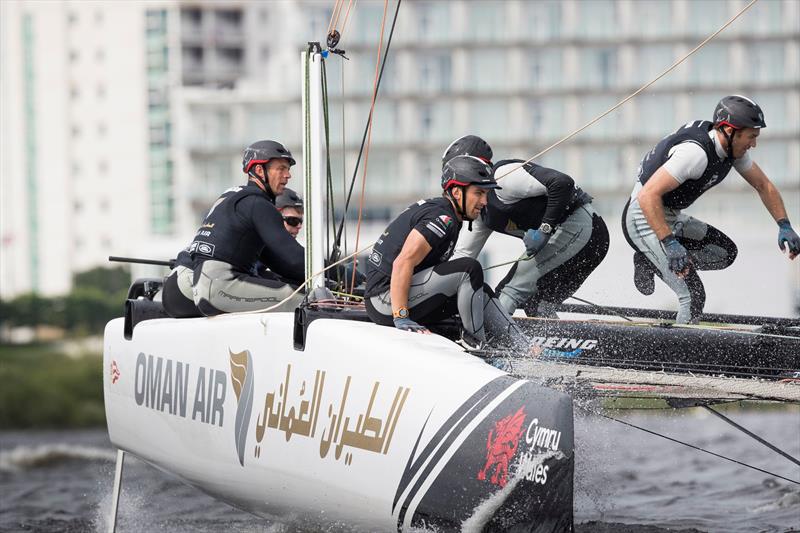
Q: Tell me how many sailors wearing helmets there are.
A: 5